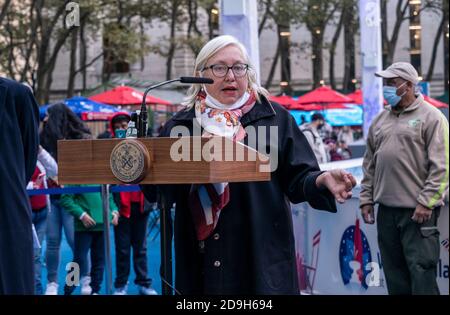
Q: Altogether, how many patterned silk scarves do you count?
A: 1